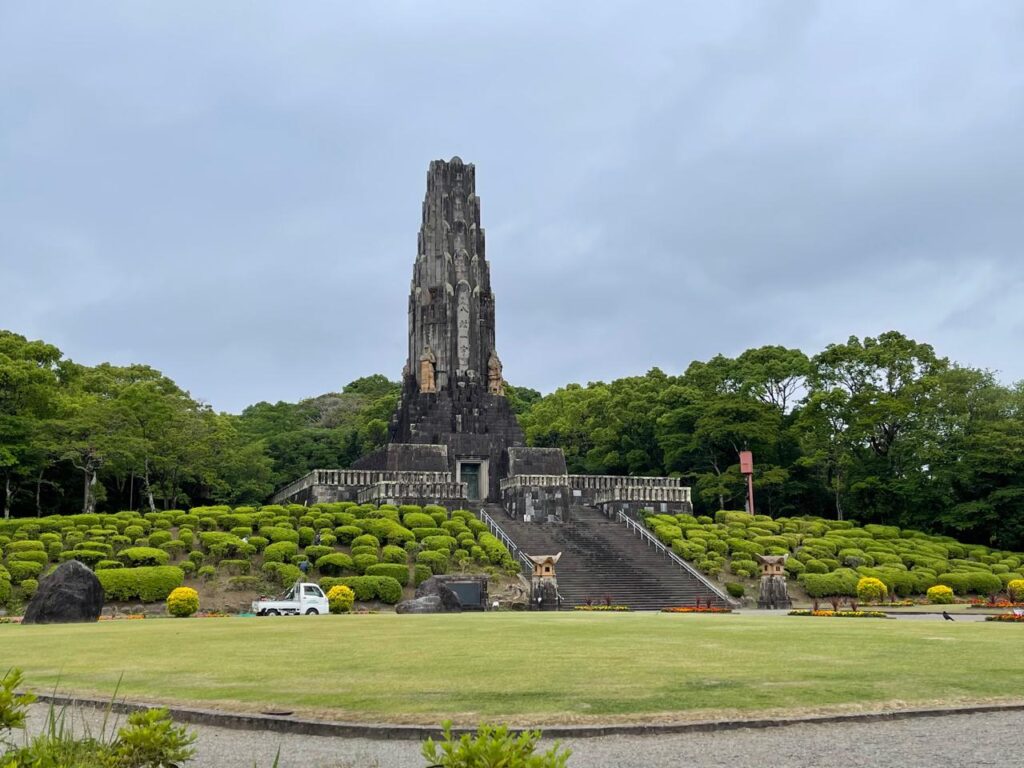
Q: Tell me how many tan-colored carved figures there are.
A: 2